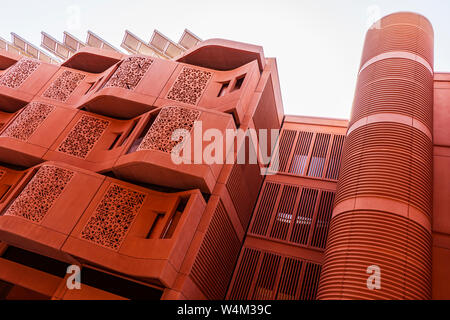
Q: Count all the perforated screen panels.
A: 9